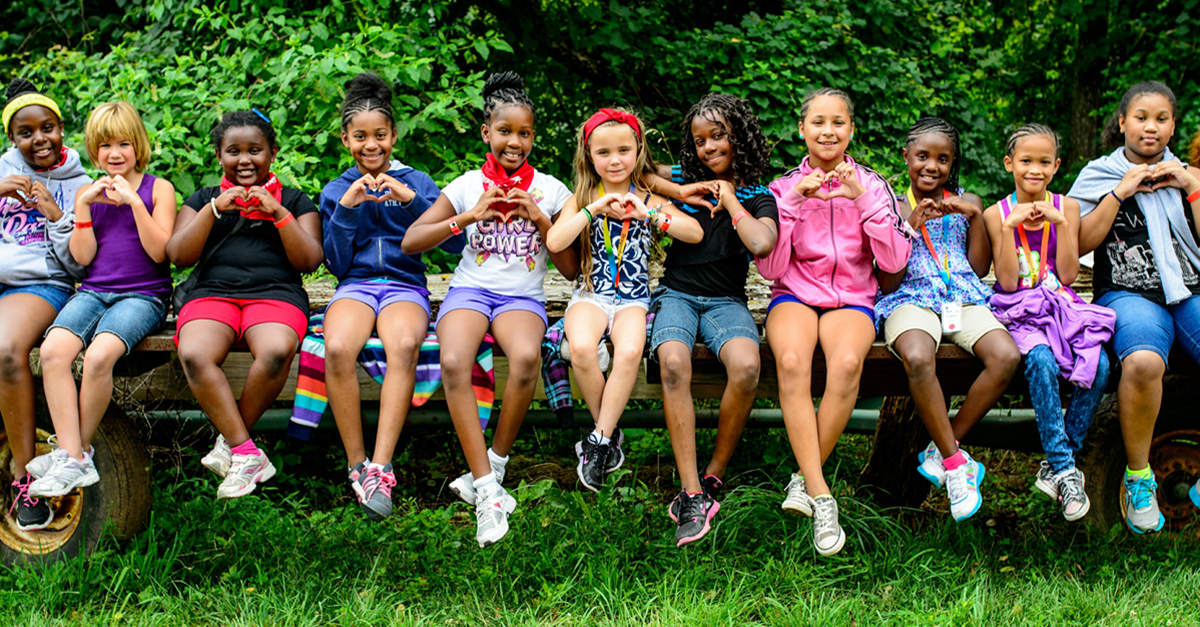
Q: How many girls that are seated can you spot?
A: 11